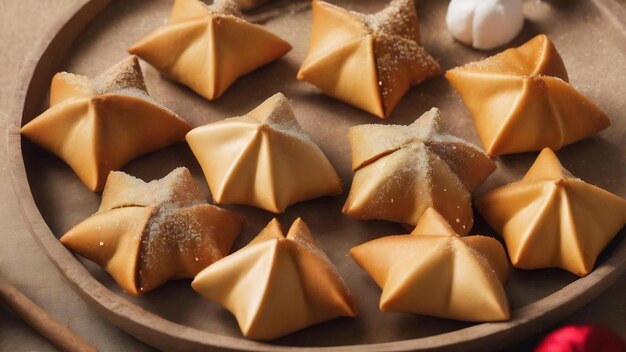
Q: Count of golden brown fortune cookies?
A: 10